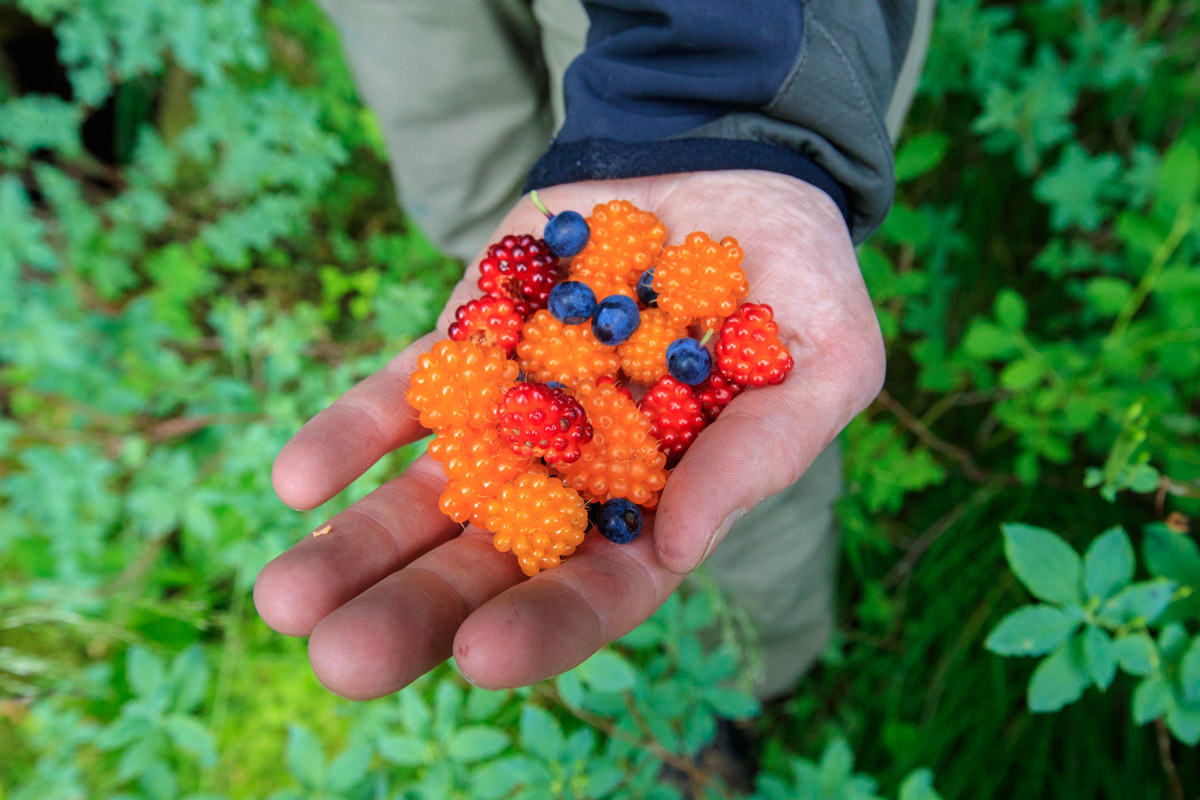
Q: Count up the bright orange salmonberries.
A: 8